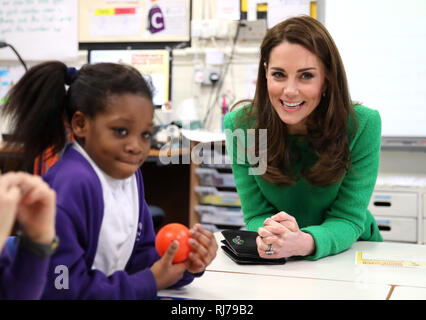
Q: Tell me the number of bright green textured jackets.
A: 1